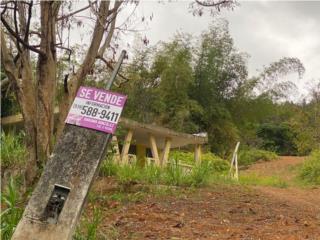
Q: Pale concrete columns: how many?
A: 5